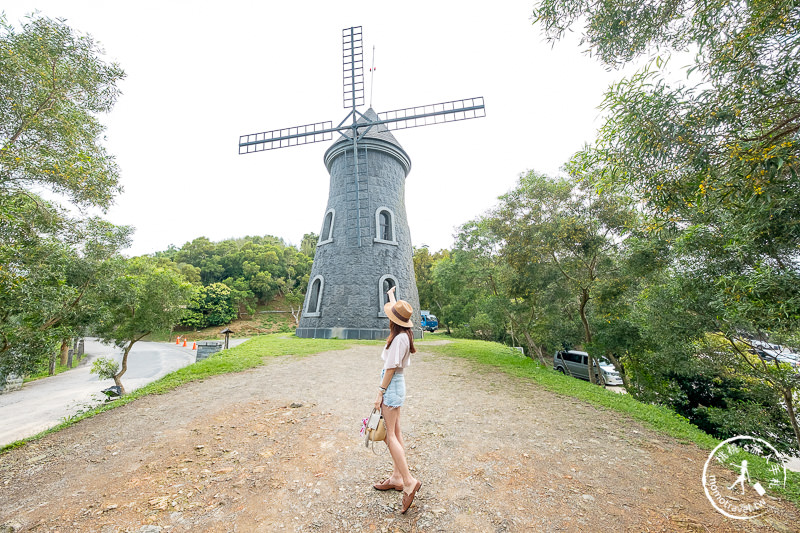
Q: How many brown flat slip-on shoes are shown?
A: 2